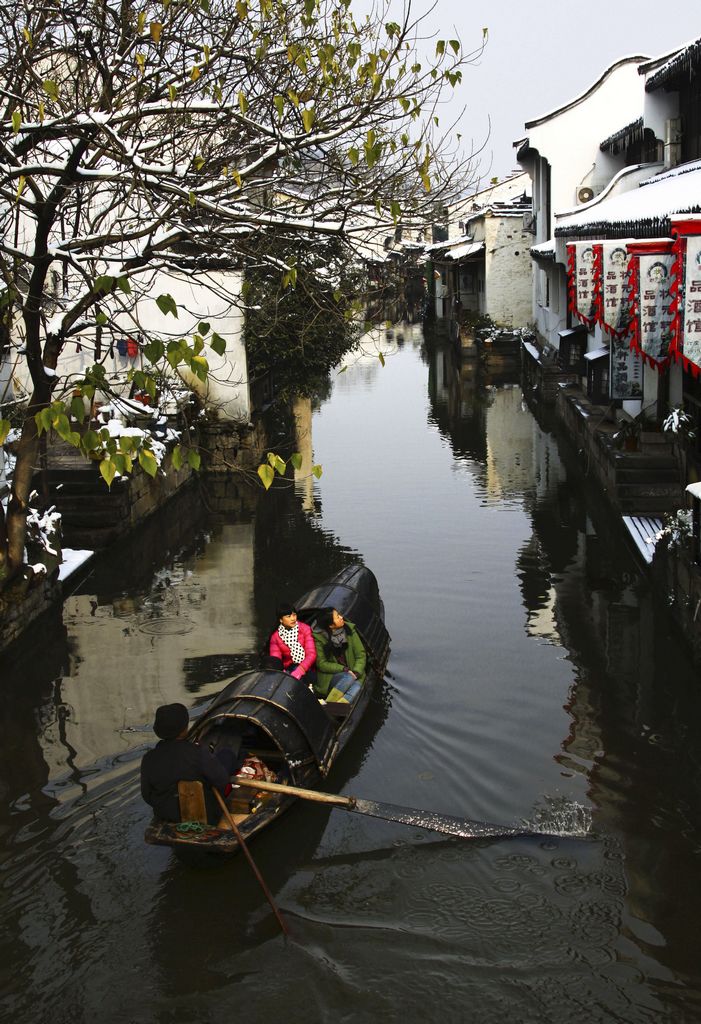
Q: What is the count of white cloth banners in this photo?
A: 4